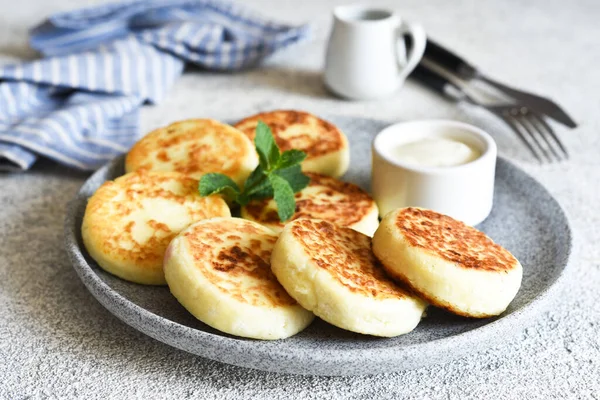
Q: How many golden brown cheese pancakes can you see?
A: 7